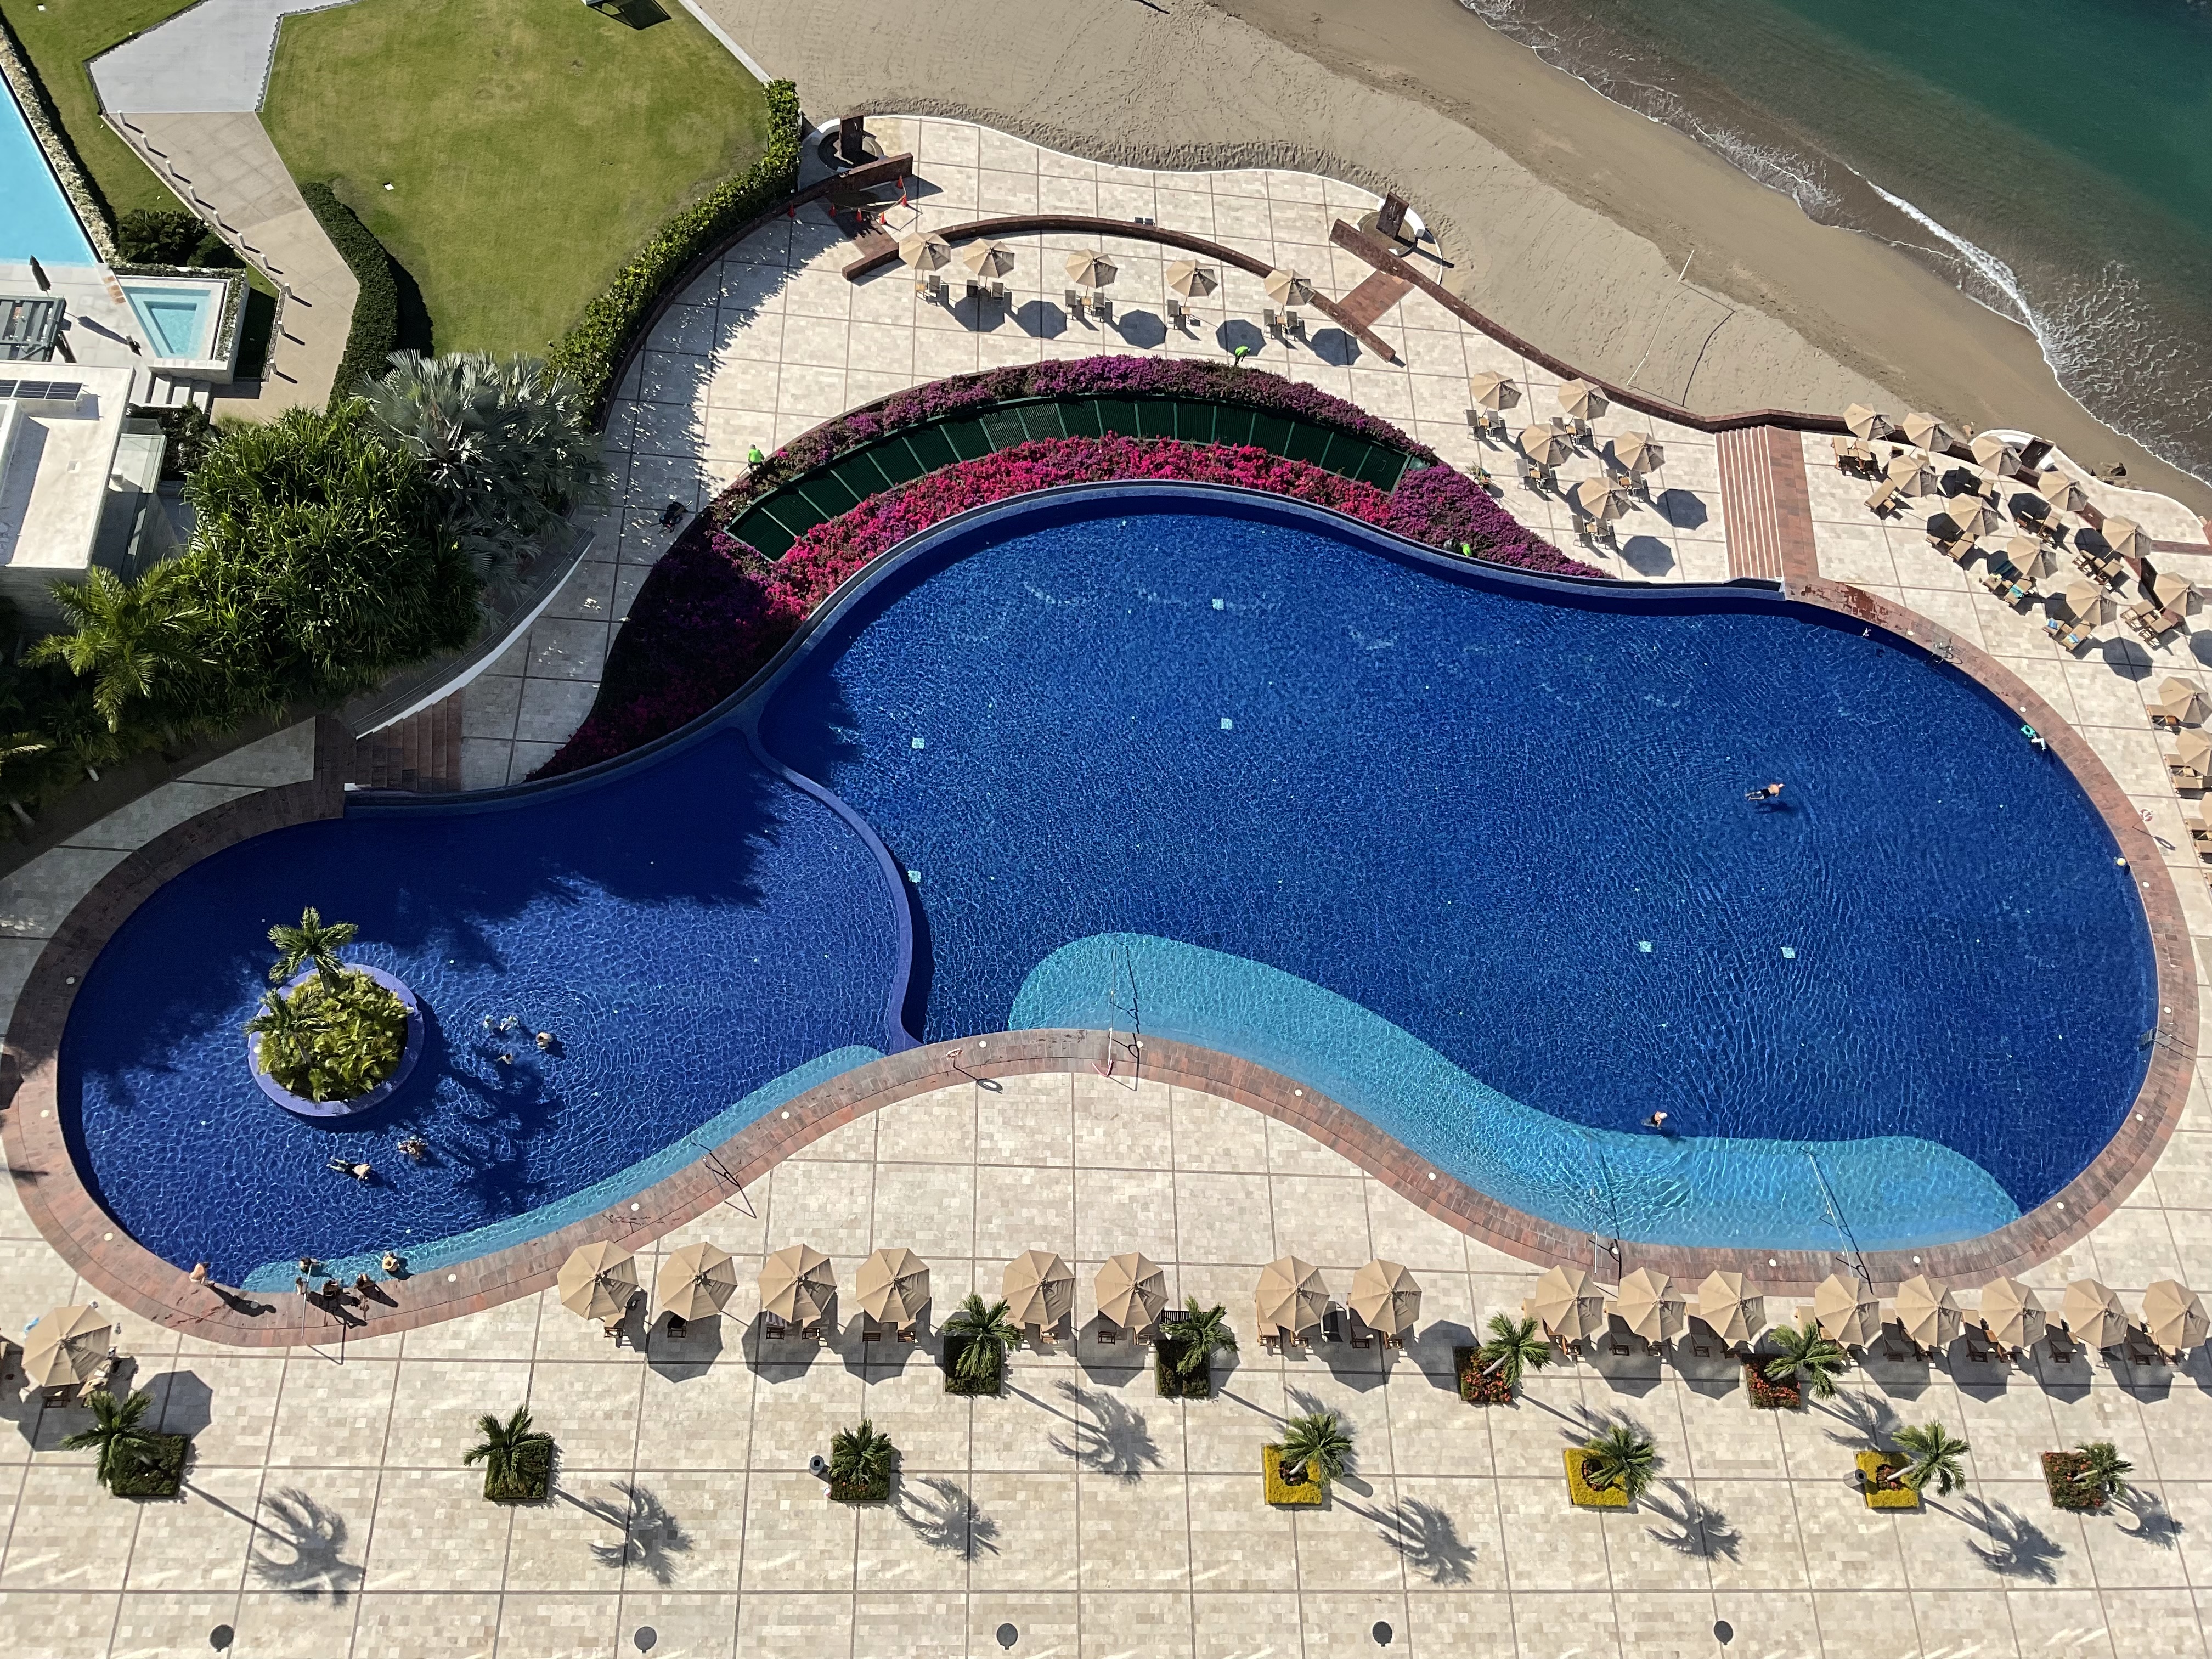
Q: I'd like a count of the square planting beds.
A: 11